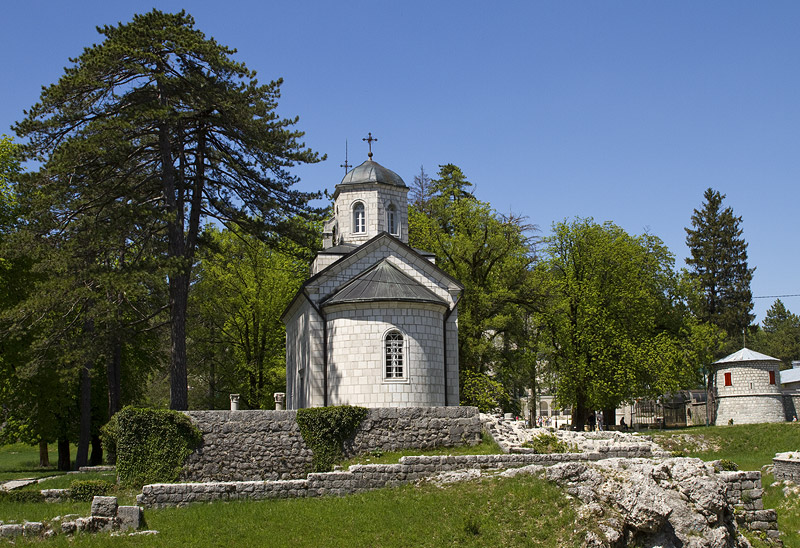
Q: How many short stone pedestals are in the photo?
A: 2